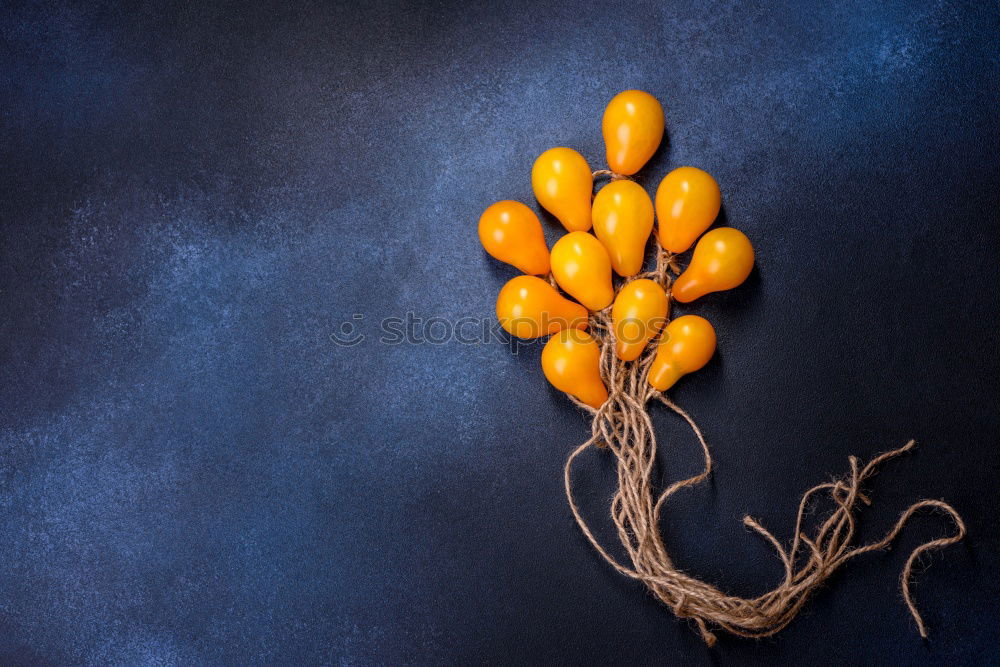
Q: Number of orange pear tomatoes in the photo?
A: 11